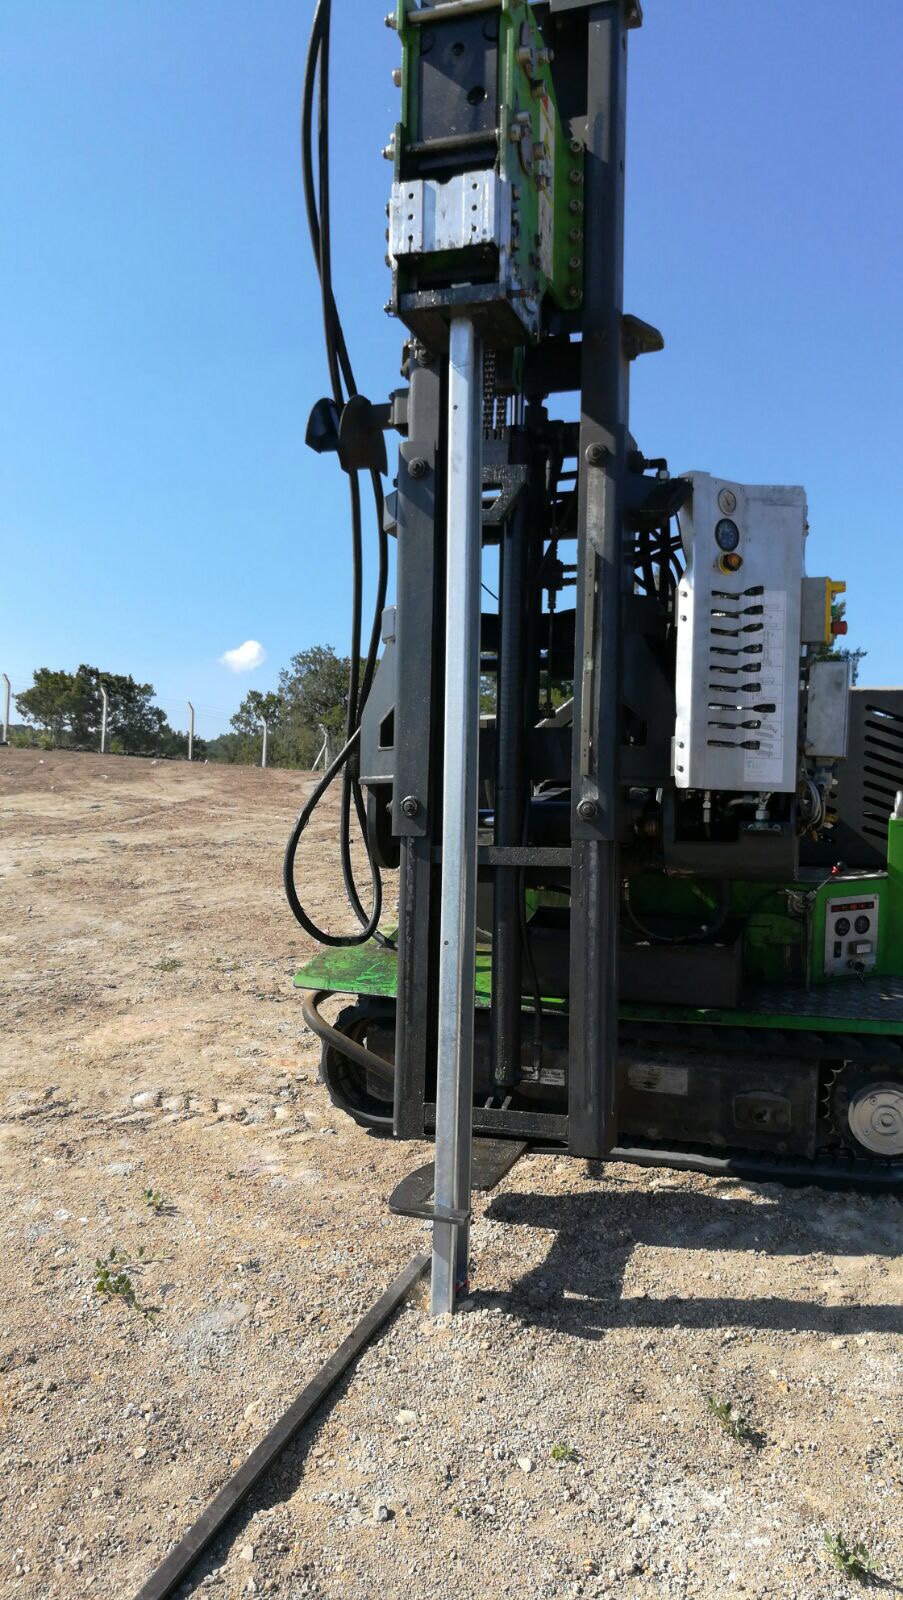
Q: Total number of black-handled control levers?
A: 9